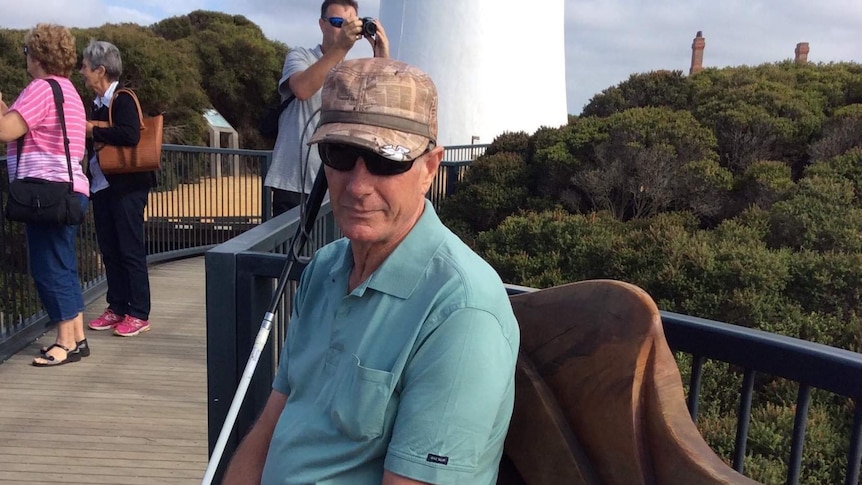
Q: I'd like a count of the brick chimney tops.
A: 2